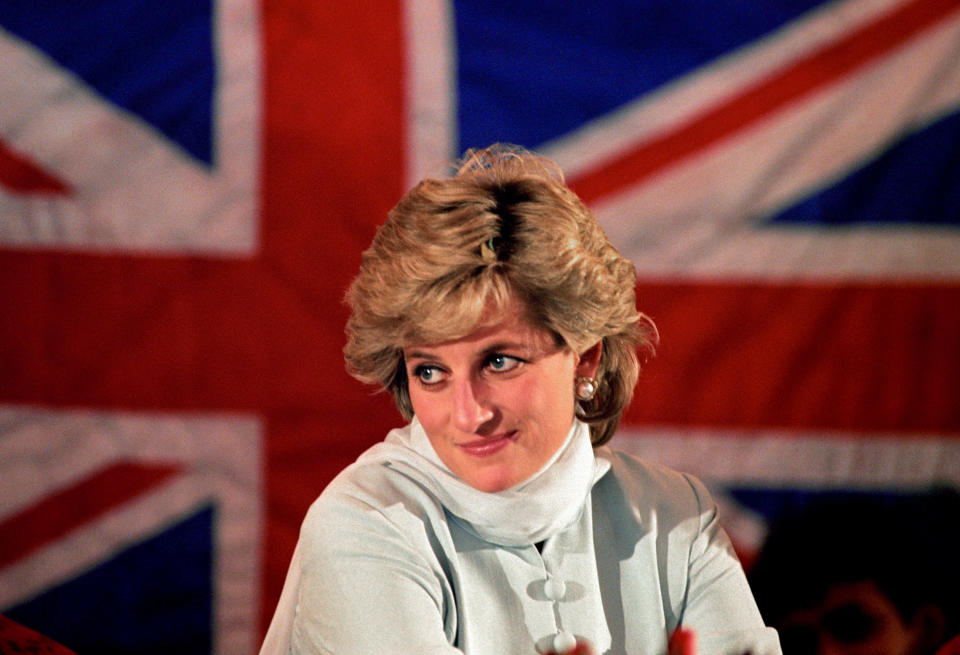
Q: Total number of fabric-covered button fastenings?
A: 2